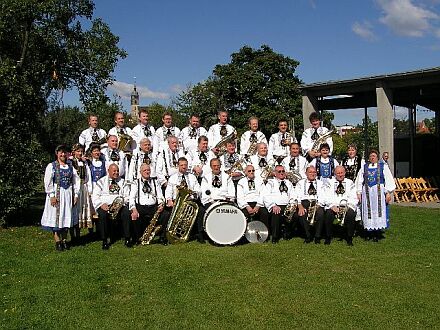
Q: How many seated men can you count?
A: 8